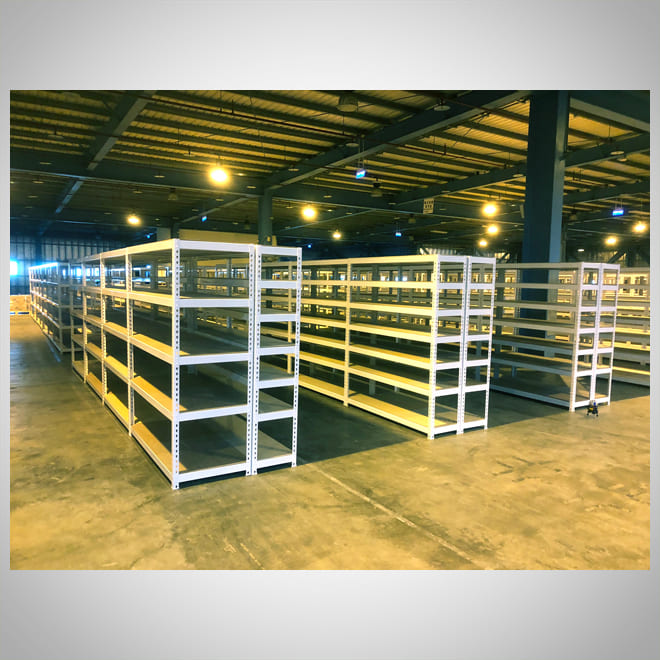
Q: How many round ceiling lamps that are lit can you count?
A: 9